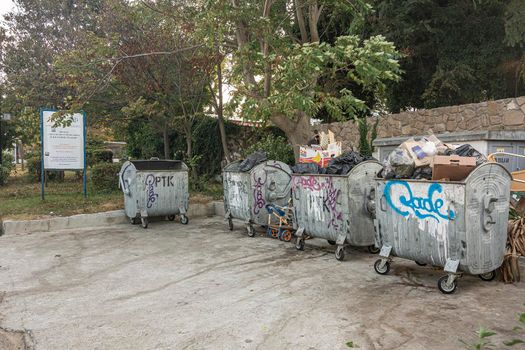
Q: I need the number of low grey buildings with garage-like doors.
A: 1